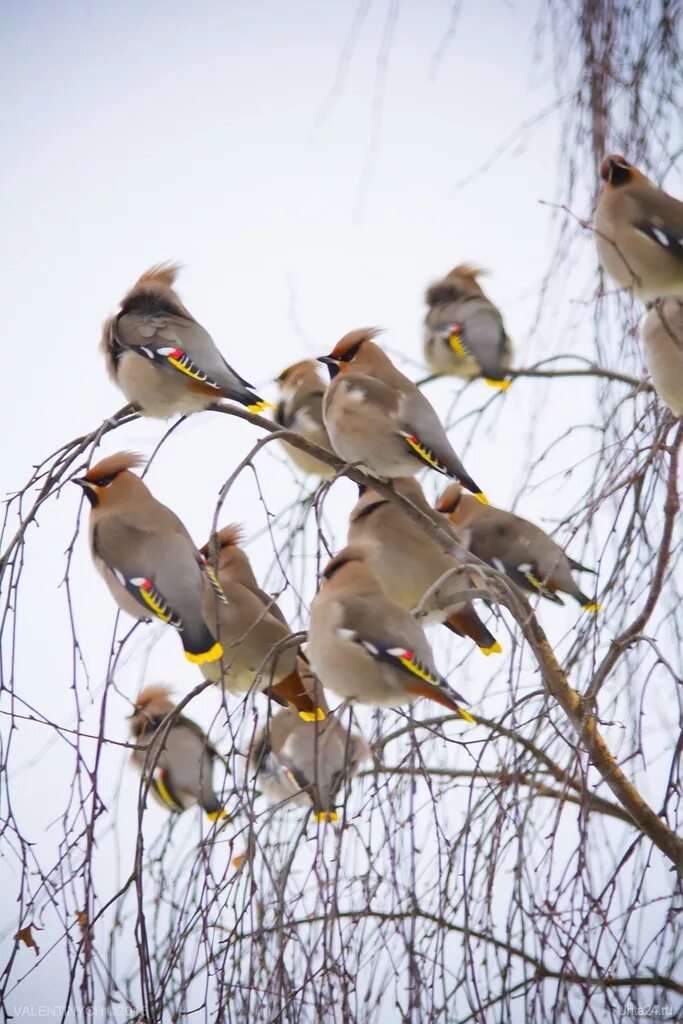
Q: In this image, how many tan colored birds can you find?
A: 13